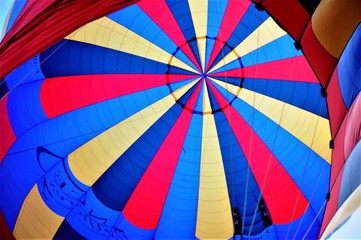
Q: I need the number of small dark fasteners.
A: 5